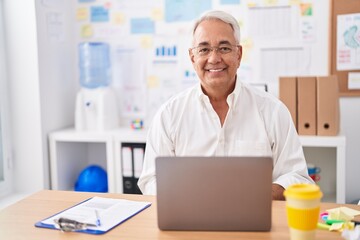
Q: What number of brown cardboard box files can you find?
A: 3